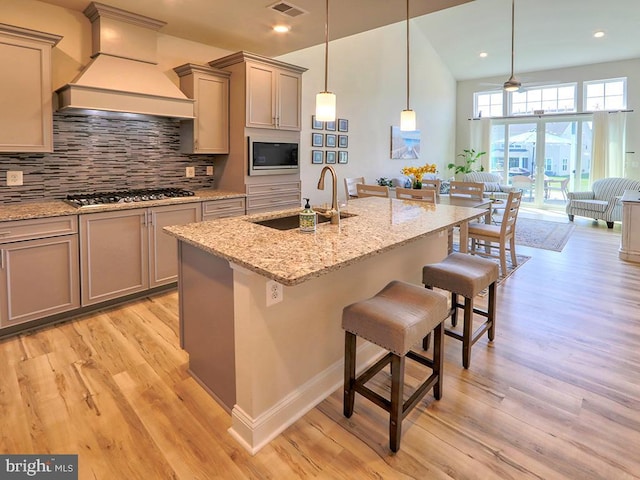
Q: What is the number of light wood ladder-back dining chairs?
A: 6